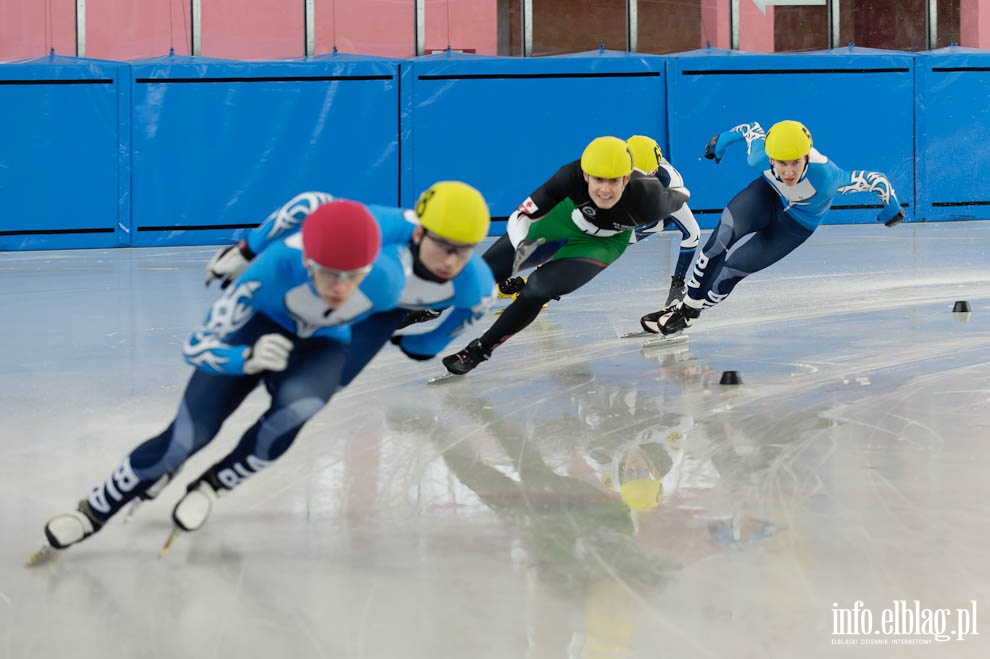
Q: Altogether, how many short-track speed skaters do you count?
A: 5